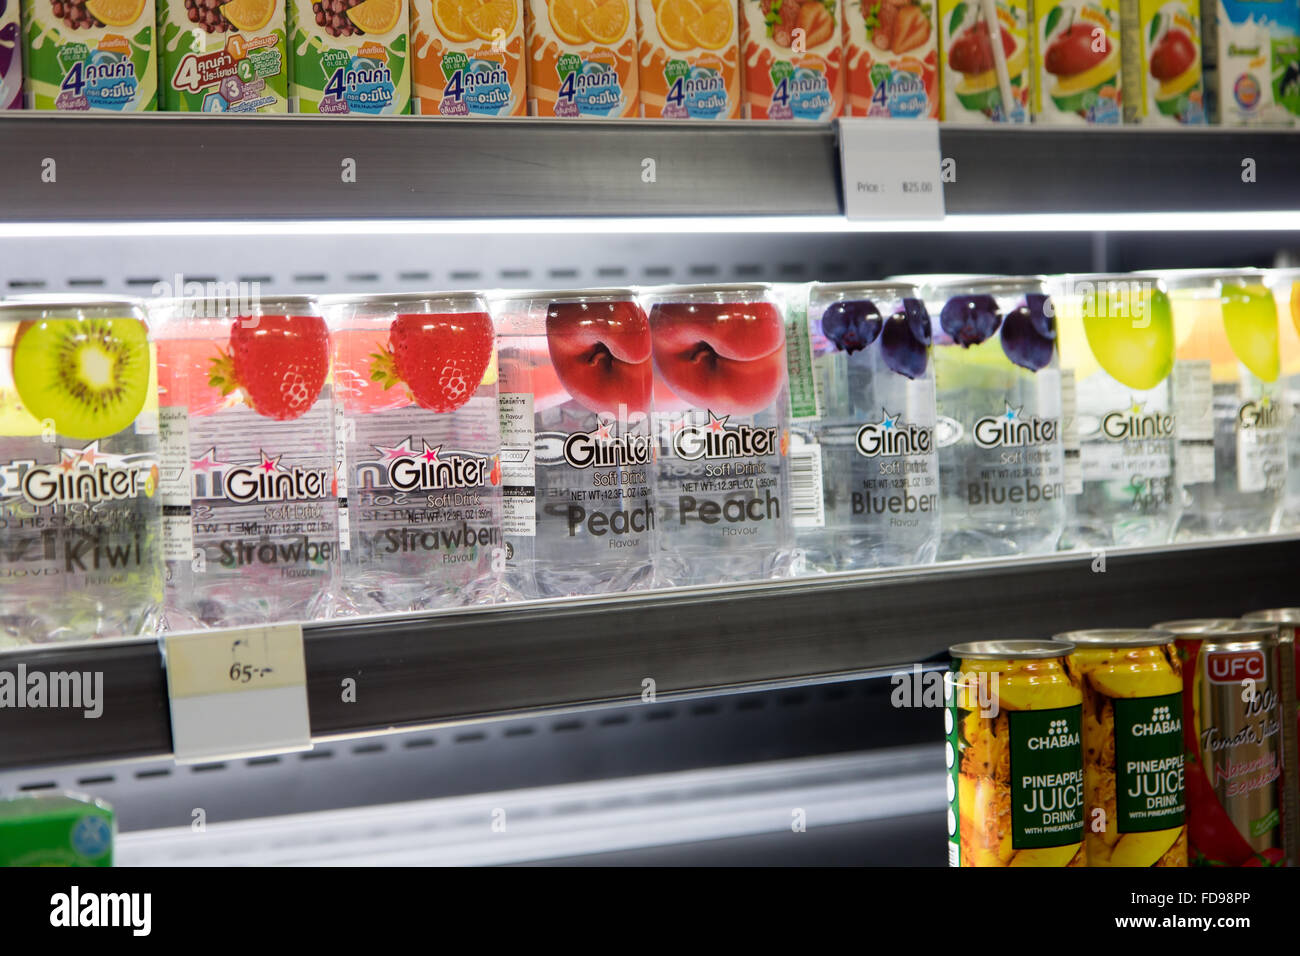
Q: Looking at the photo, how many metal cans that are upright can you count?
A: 4